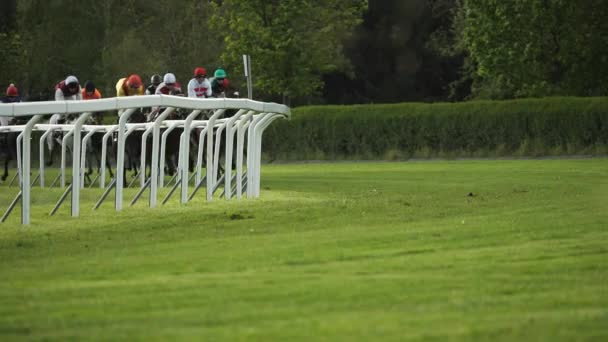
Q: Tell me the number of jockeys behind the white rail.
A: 8